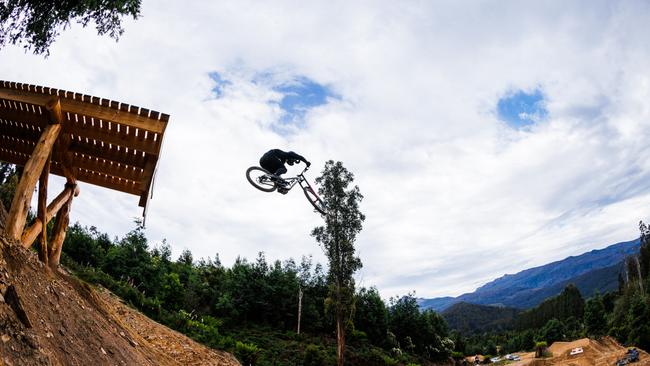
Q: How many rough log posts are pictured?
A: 4